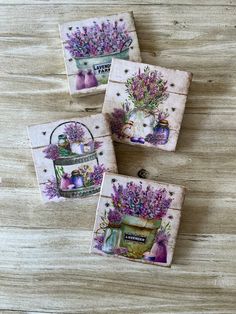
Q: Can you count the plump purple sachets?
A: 4